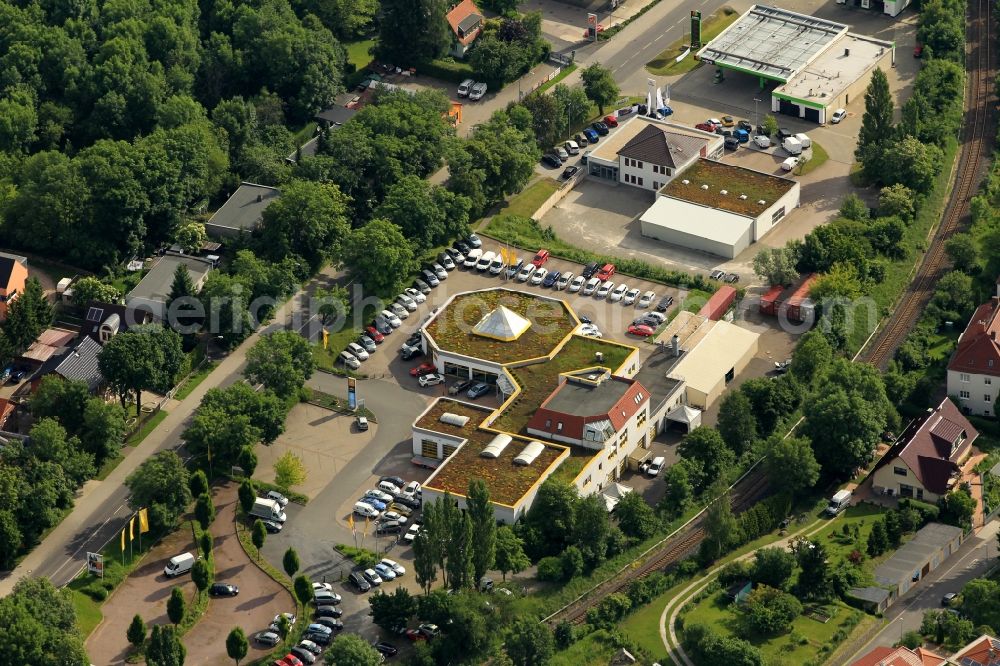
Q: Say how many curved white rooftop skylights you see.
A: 3